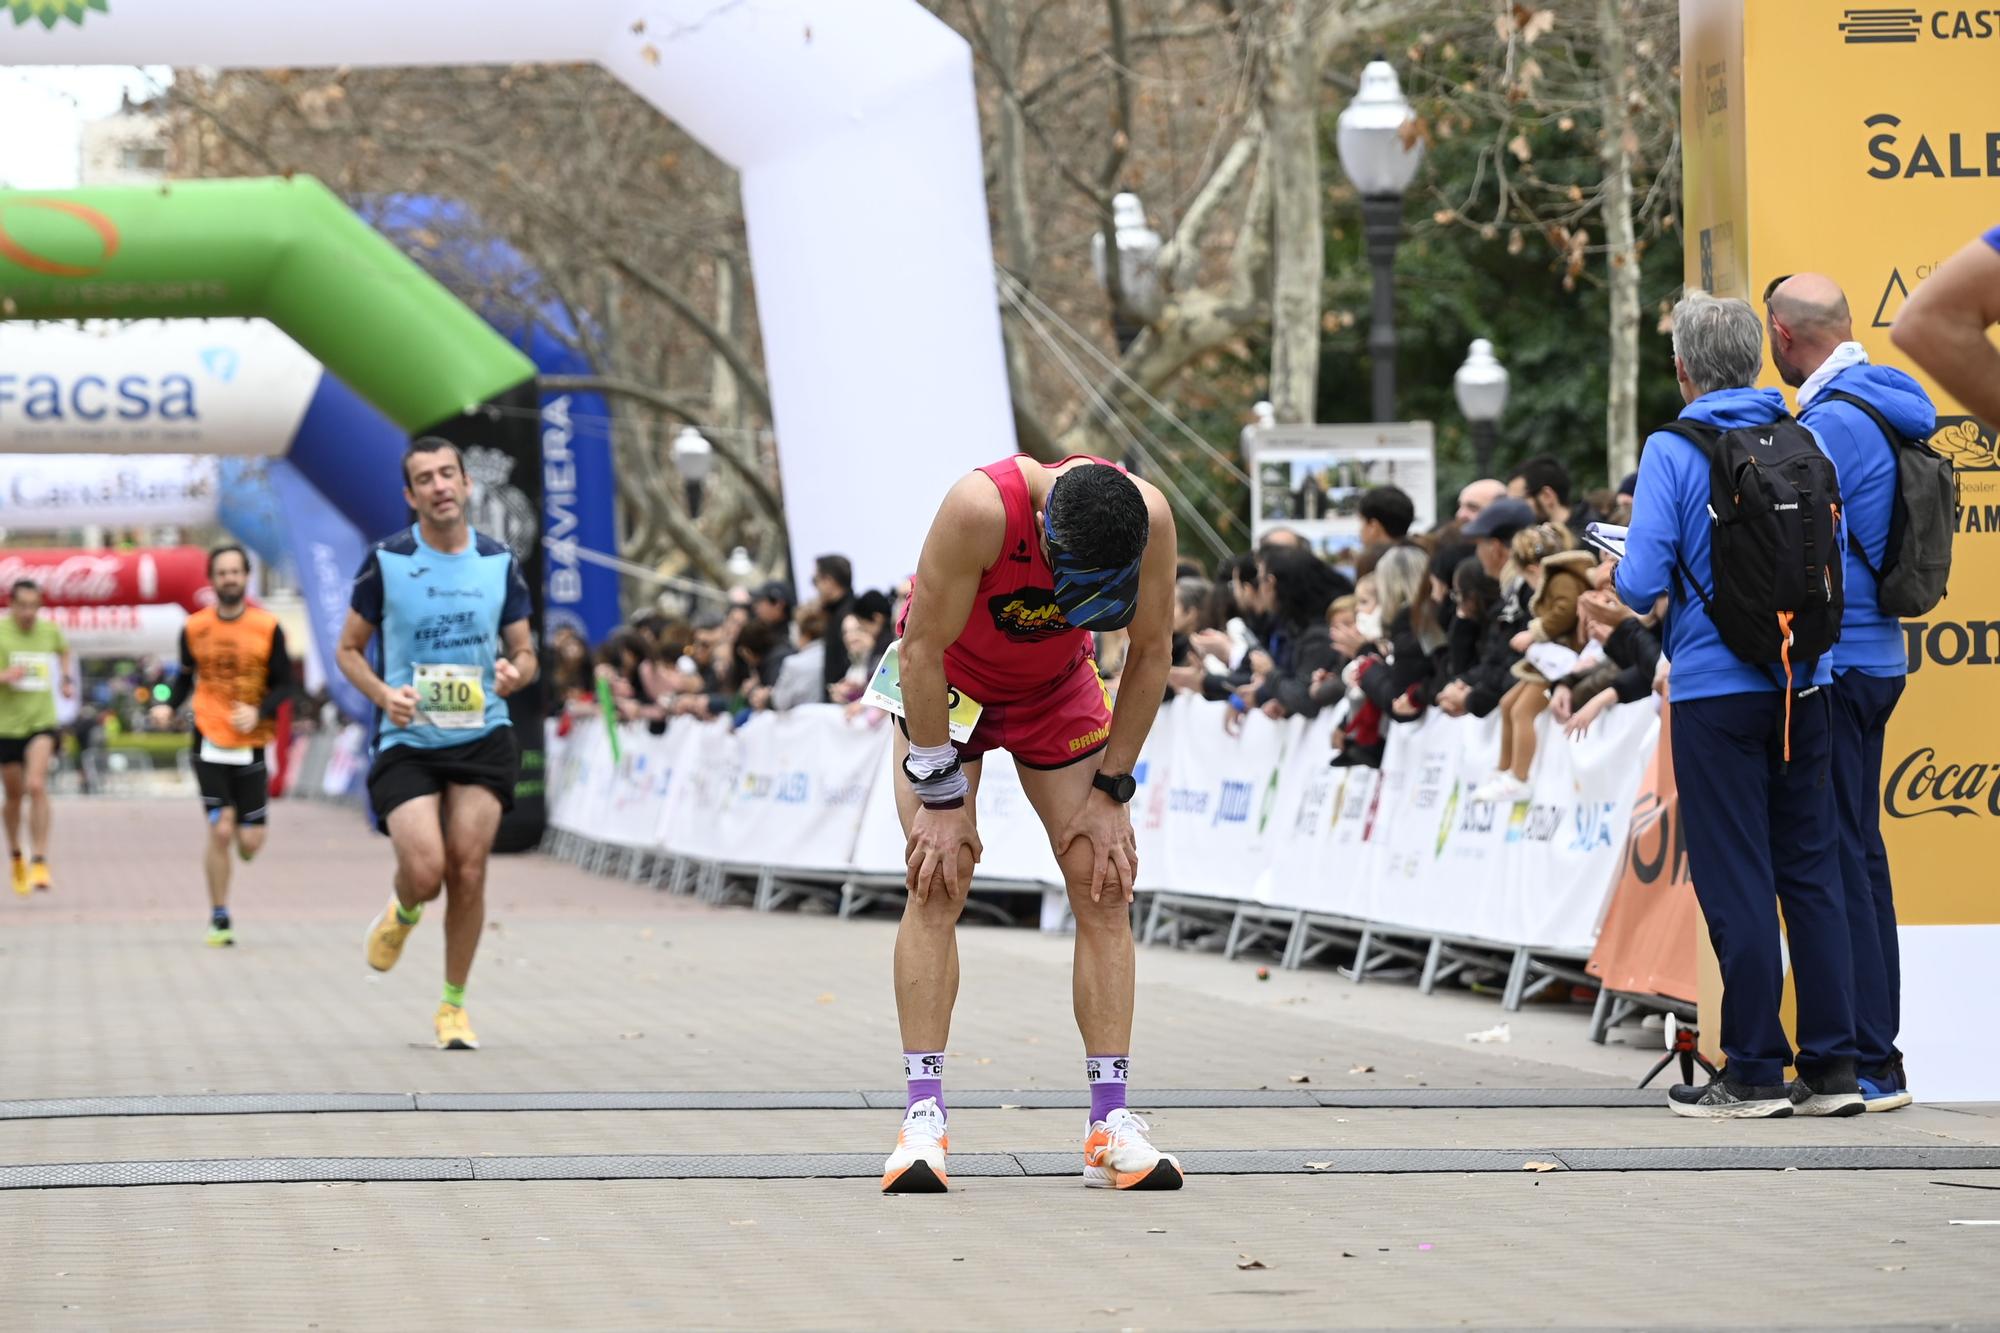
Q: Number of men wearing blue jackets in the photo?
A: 2